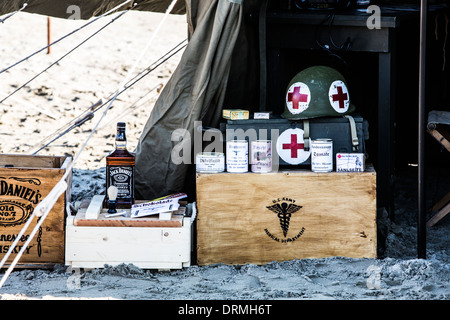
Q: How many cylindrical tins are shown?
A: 4